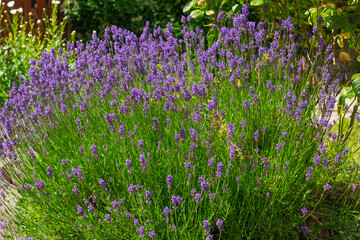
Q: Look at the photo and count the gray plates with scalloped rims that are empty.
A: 0